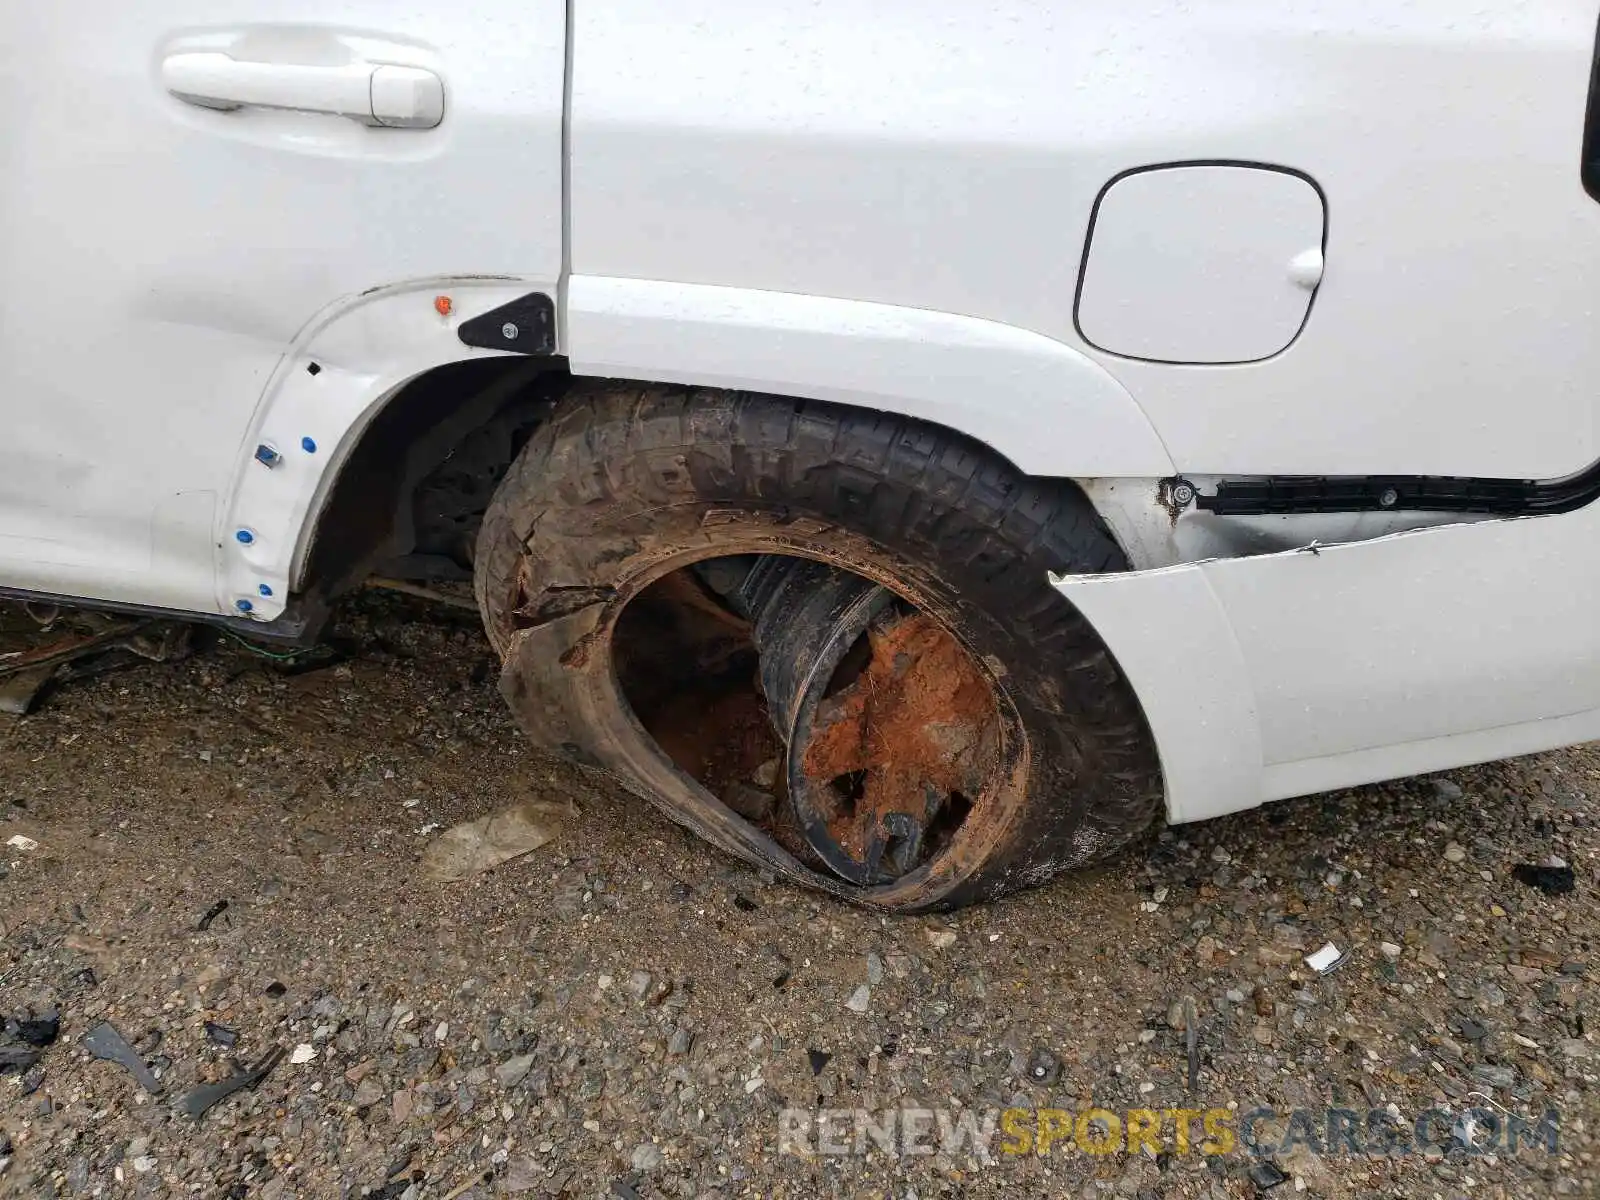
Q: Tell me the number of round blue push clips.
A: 4